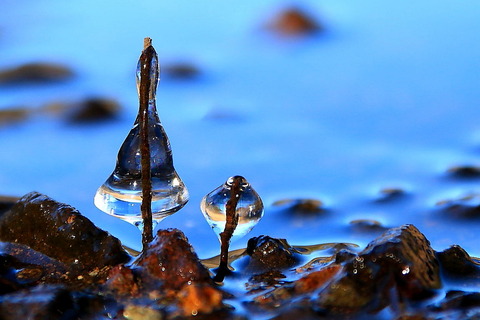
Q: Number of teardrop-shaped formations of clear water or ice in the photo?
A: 2